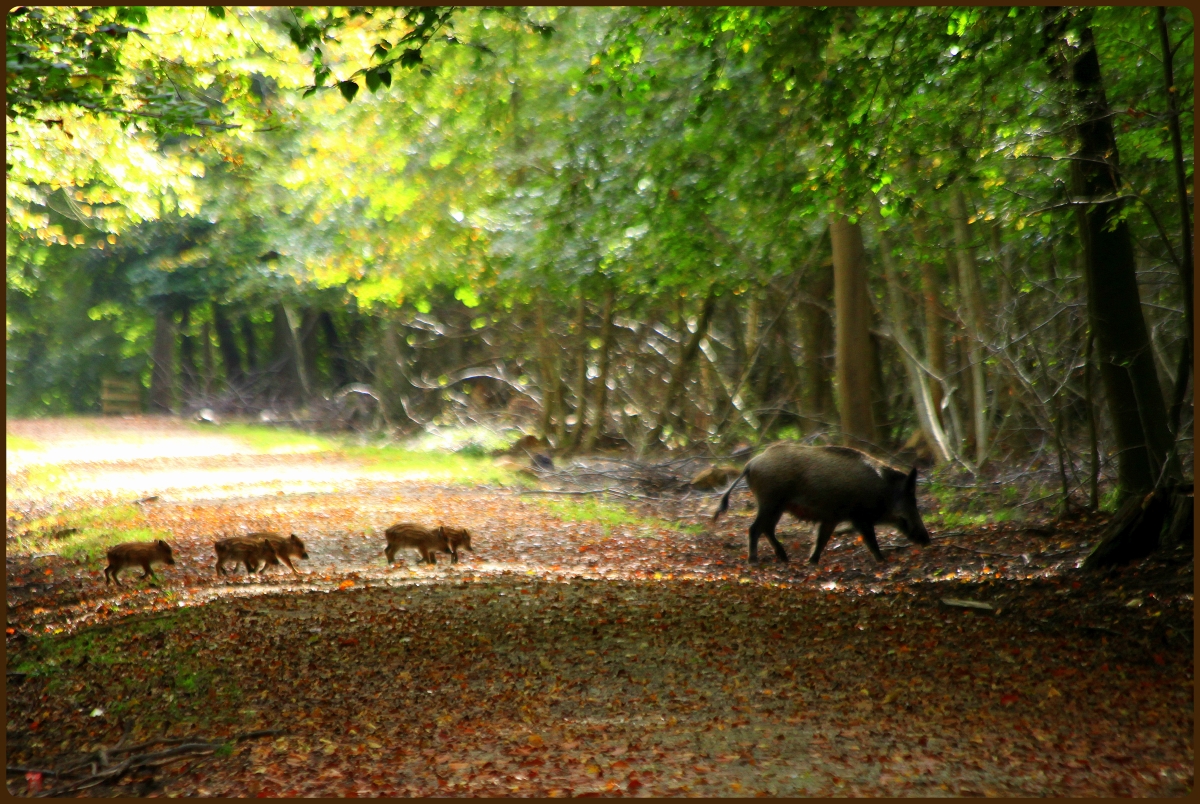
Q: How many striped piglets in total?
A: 5